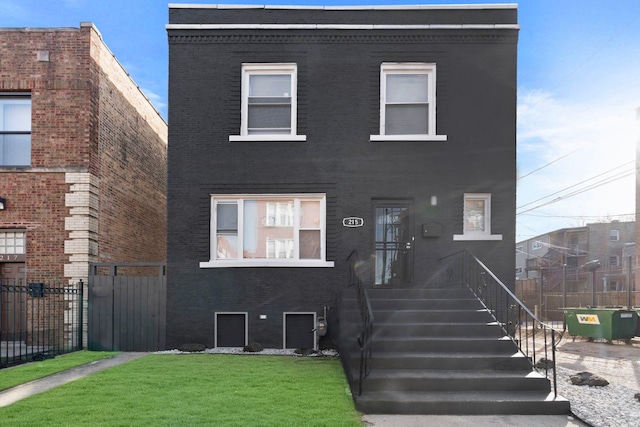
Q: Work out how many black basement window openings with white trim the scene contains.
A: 2